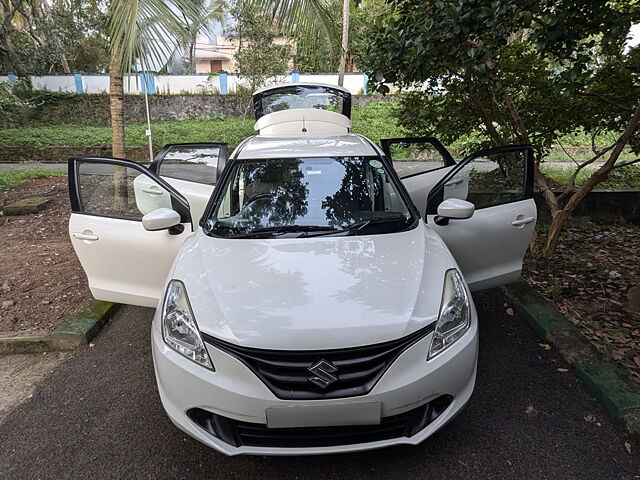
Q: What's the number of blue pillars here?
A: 6